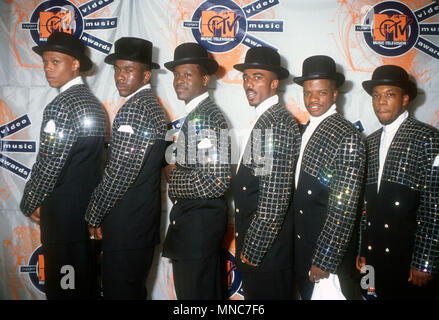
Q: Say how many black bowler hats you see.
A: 6